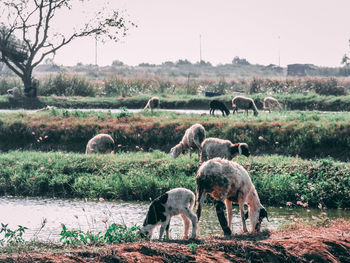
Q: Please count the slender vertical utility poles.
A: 3